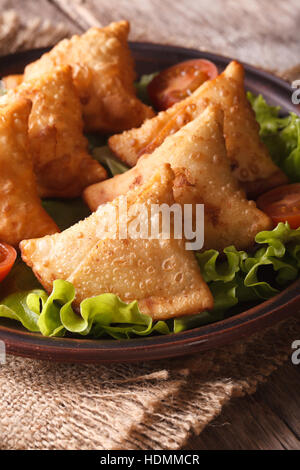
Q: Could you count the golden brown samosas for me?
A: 6